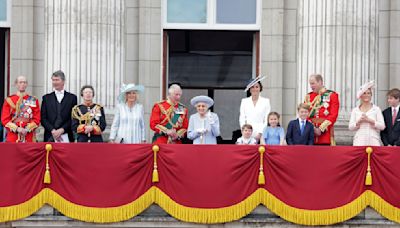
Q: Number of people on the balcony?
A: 13